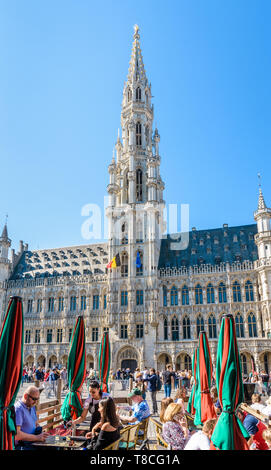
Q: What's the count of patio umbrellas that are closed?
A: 6